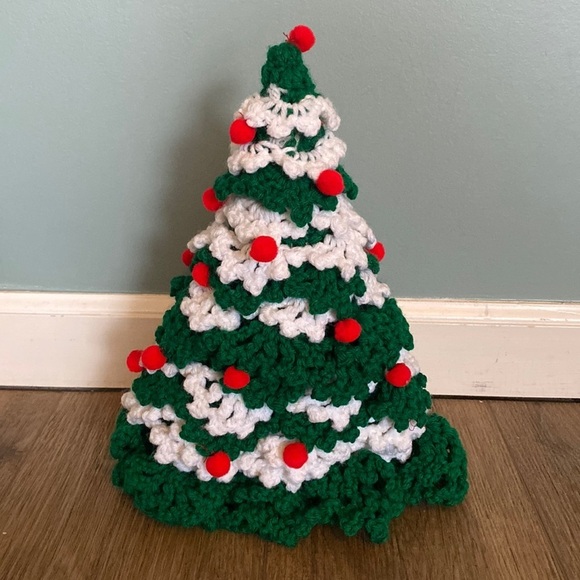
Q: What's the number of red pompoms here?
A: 15